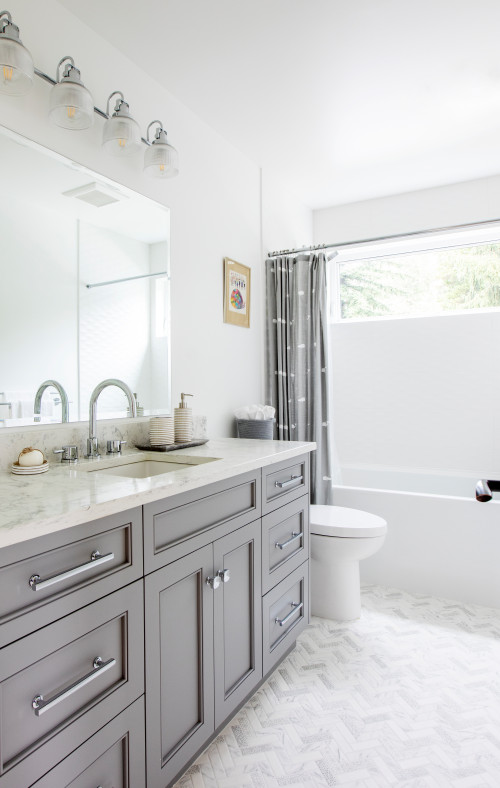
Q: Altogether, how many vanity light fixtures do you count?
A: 4